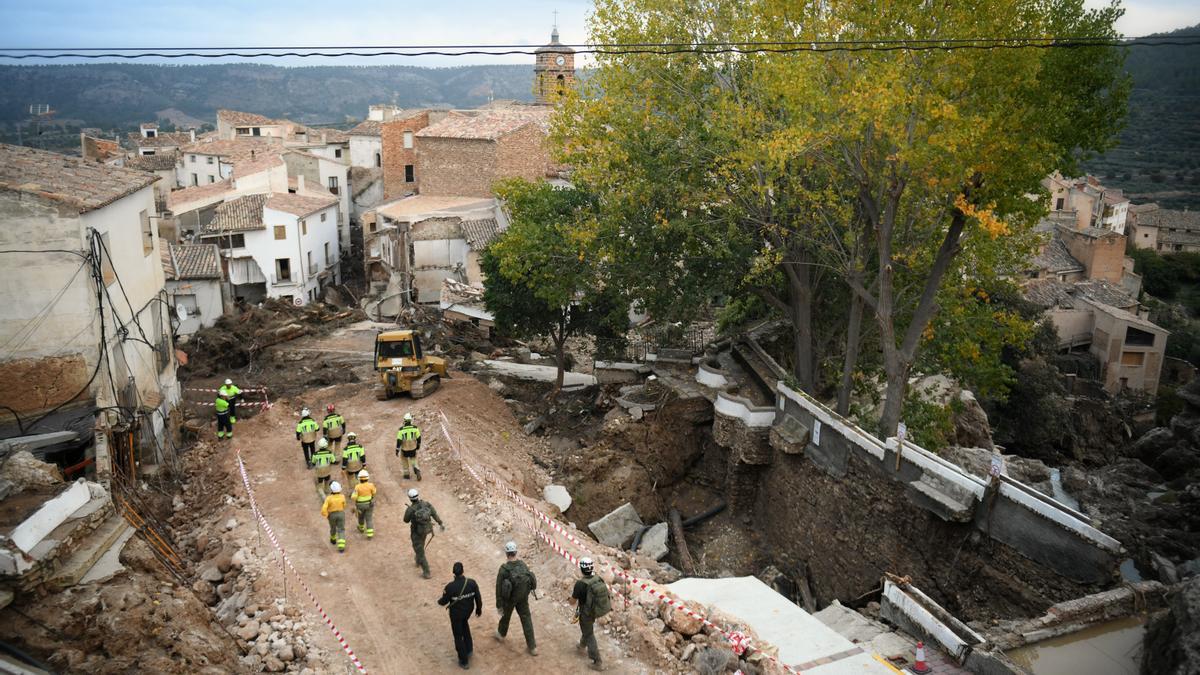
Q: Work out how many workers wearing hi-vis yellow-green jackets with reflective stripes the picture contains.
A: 7